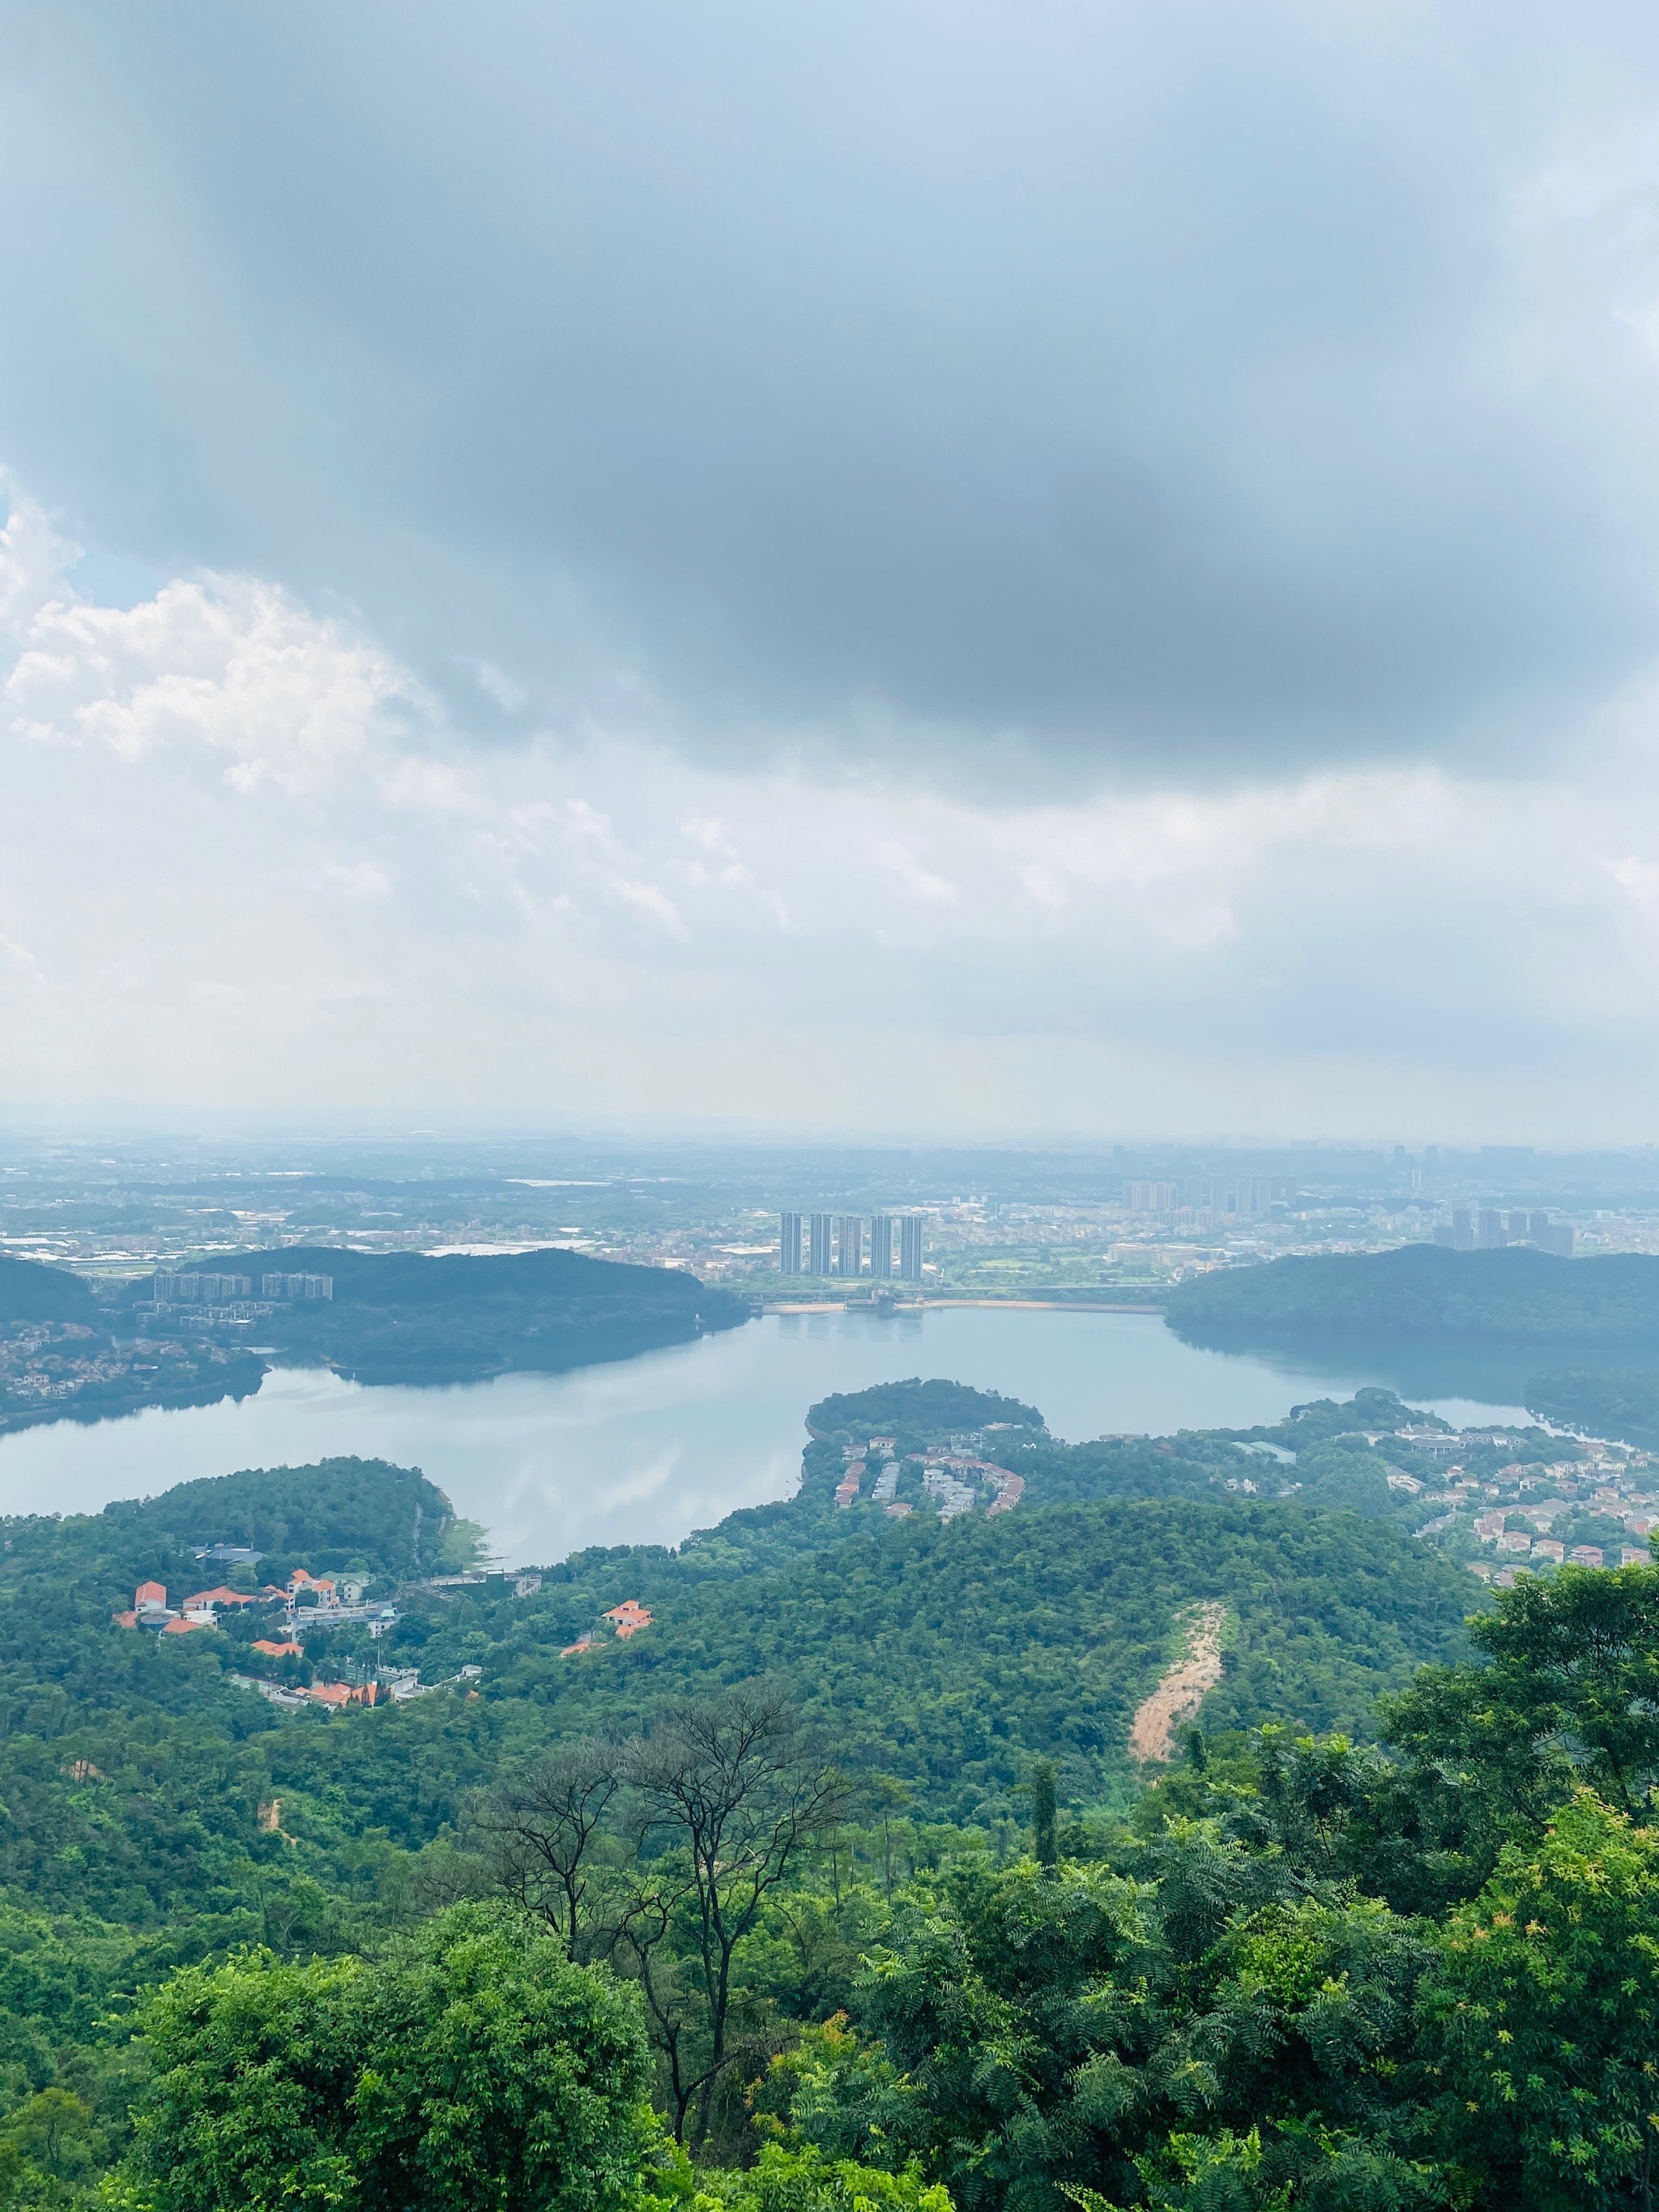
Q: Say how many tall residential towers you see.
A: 5